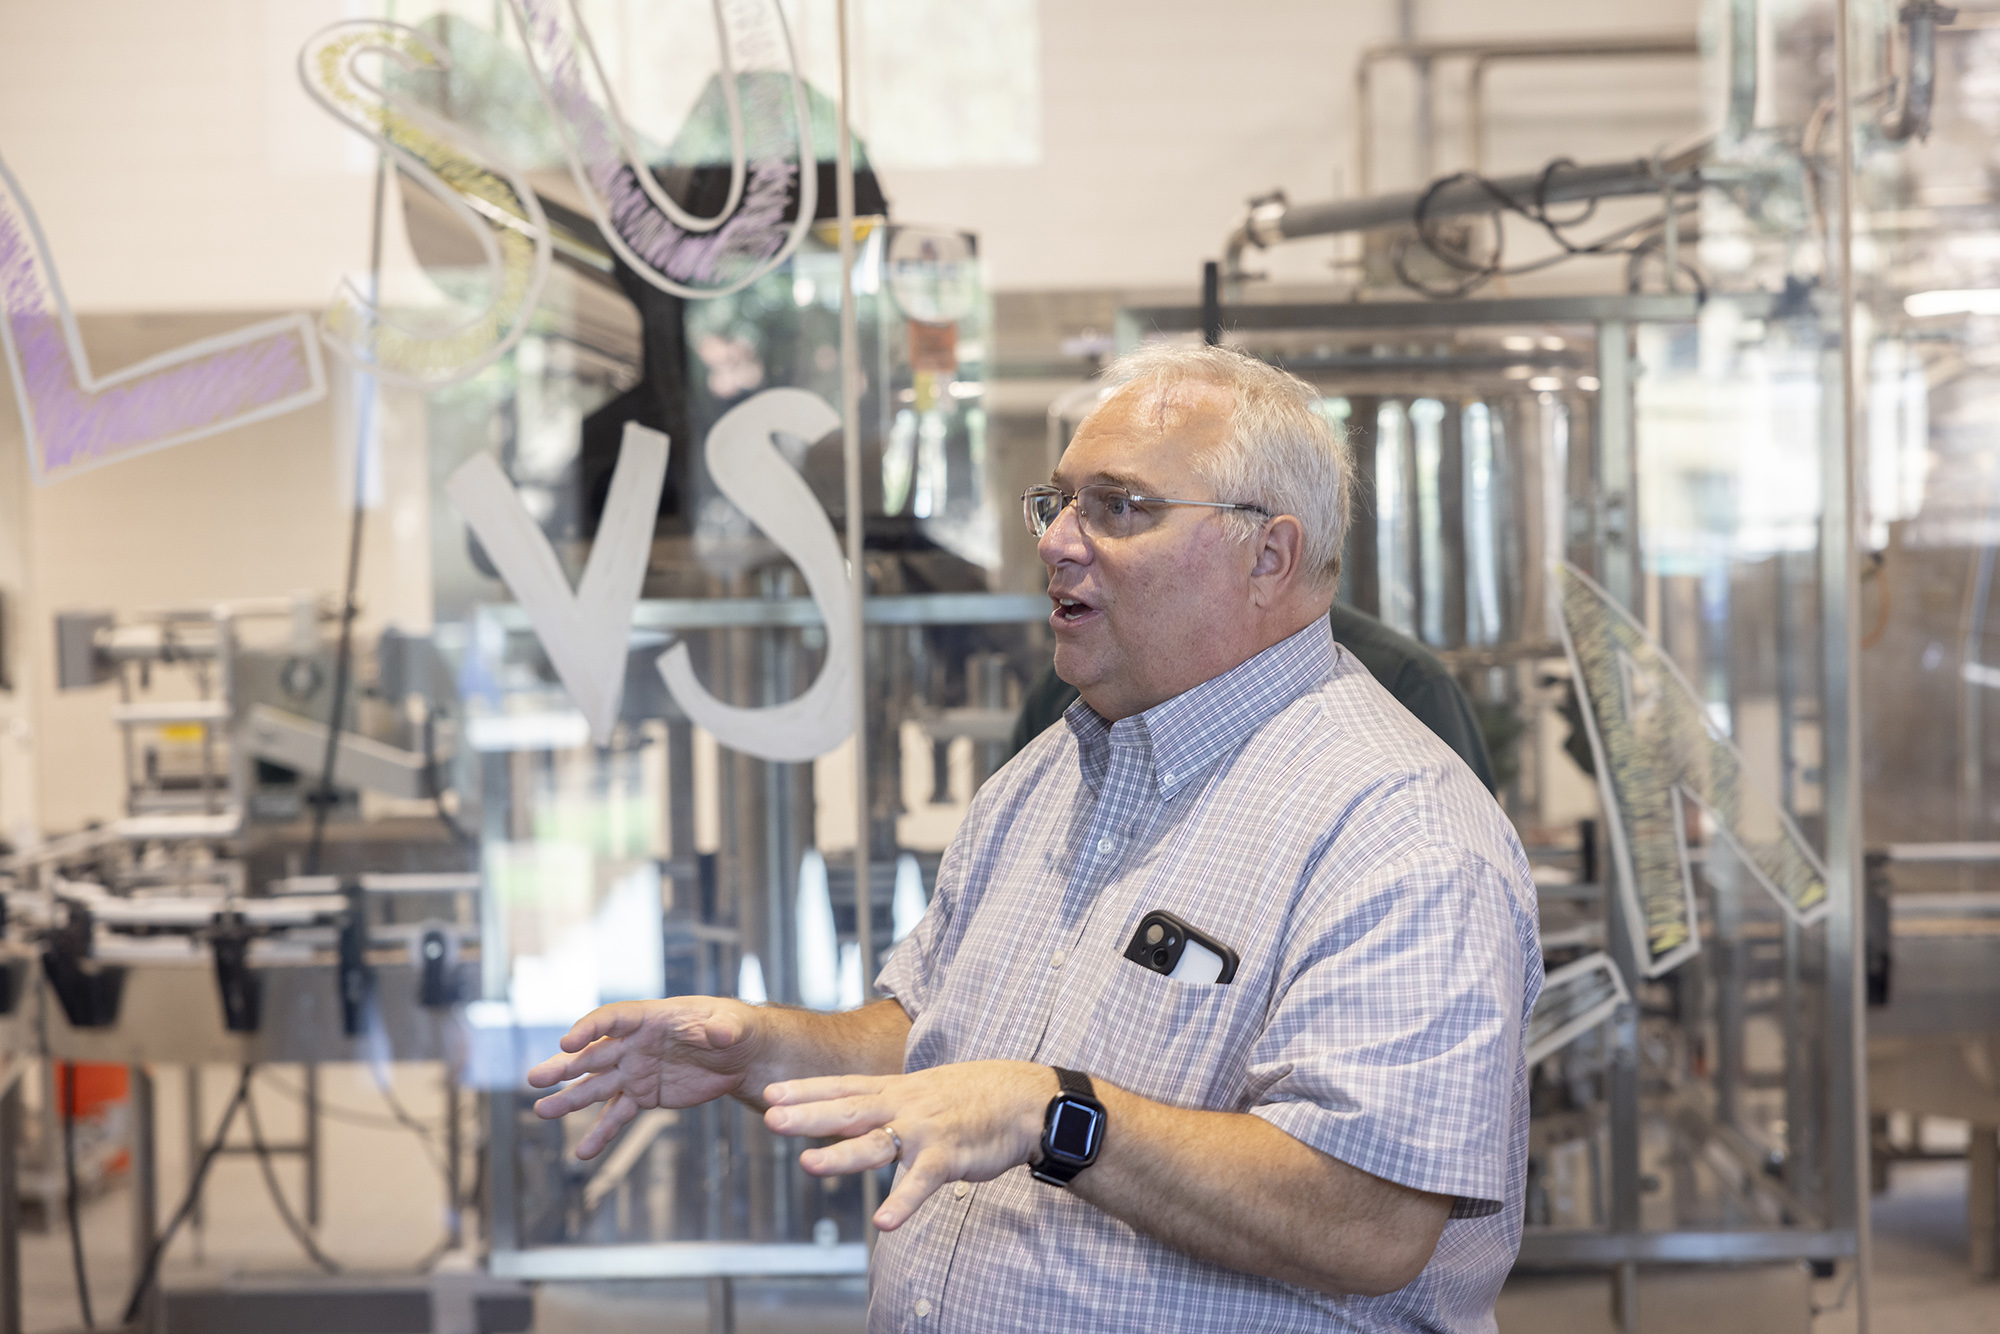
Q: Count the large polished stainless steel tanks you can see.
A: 1